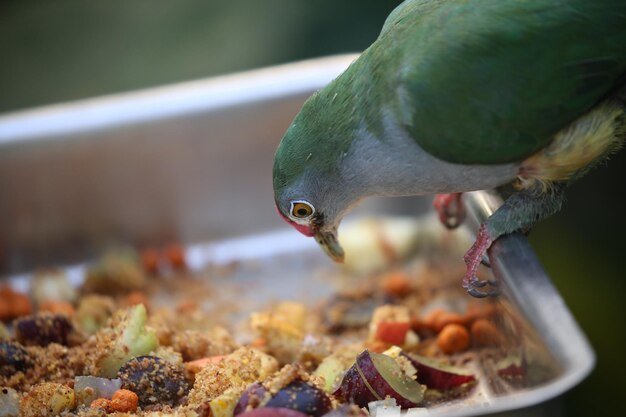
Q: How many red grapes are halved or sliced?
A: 2